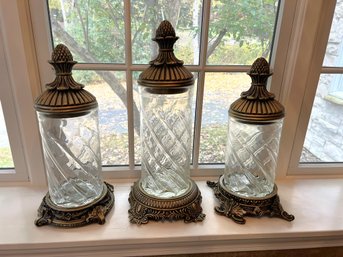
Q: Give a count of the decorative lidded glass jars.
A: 3